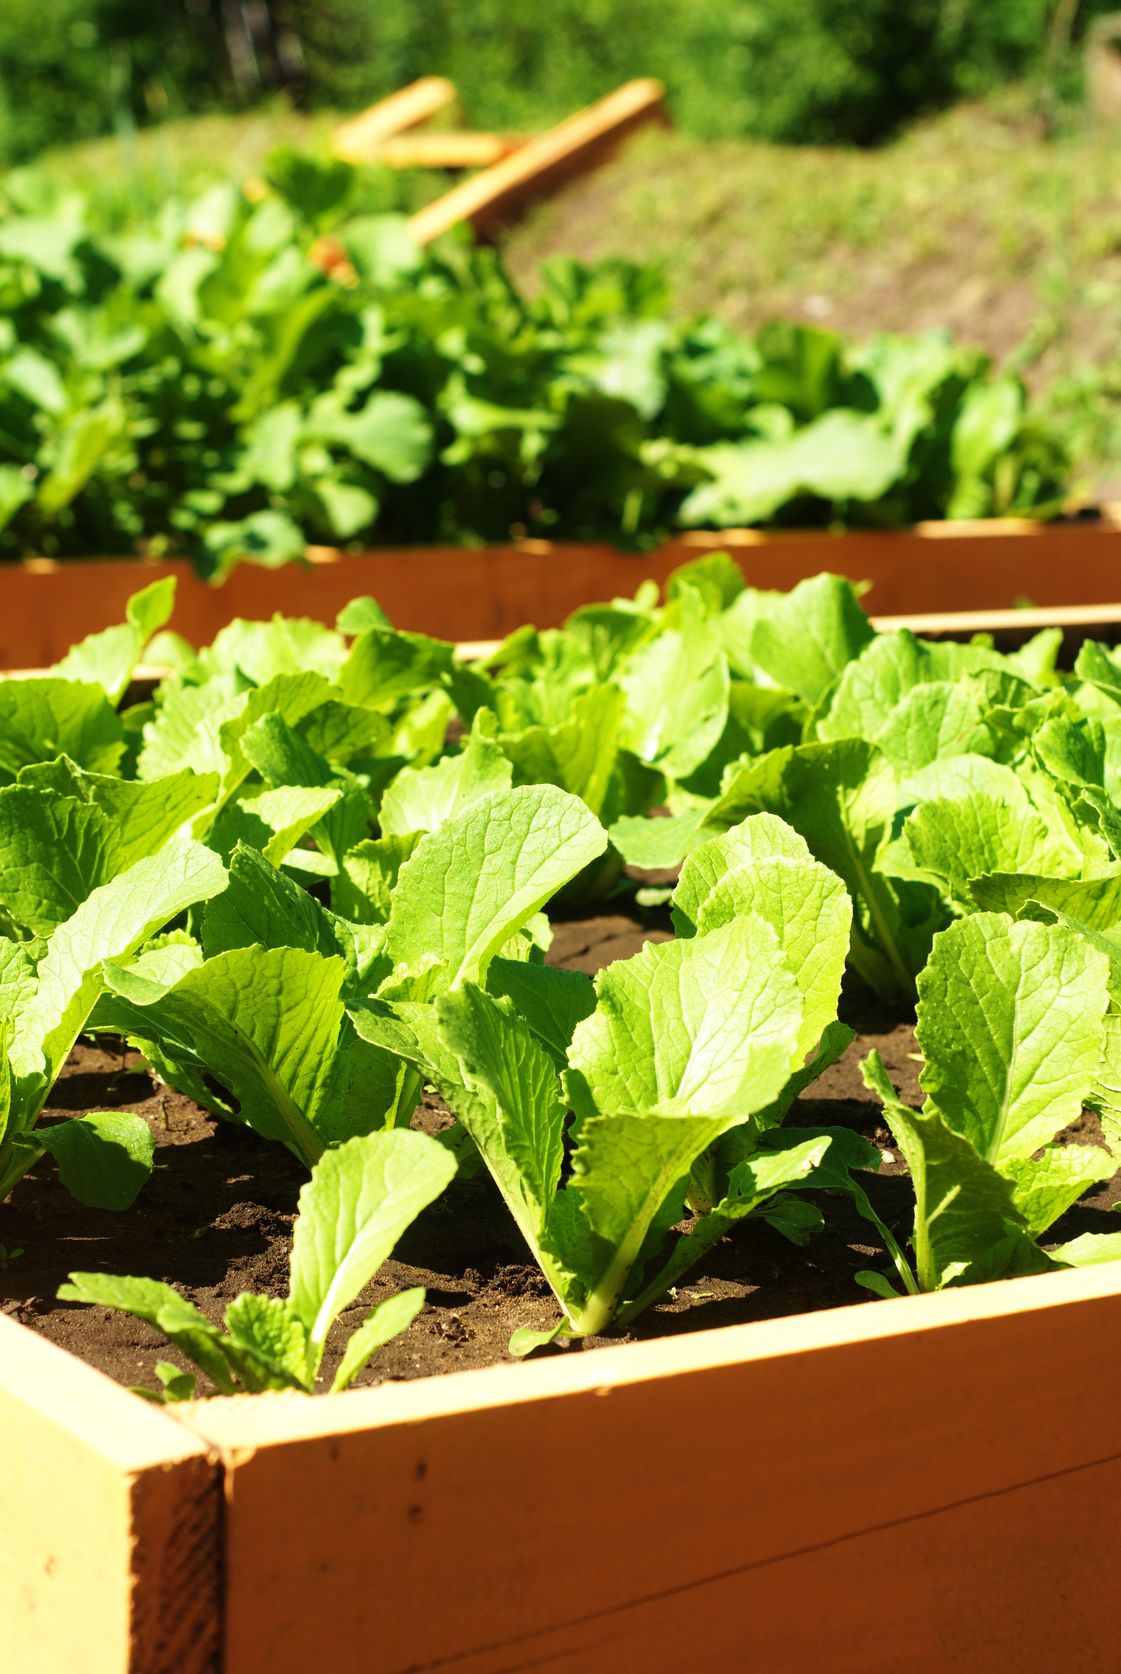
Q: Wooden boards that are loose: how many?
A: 3